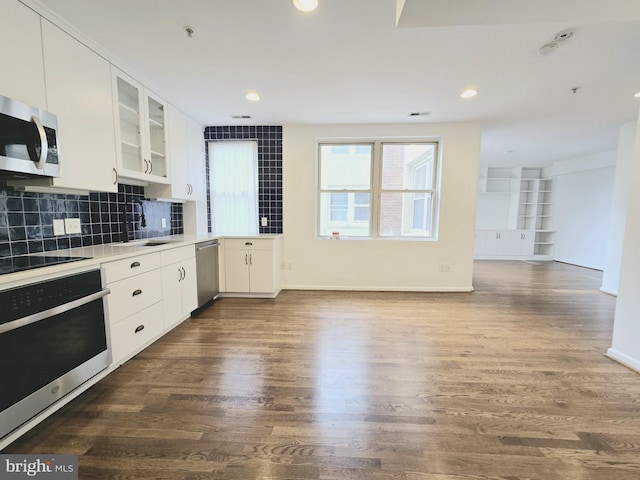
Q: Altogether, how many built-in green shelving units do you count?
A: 0